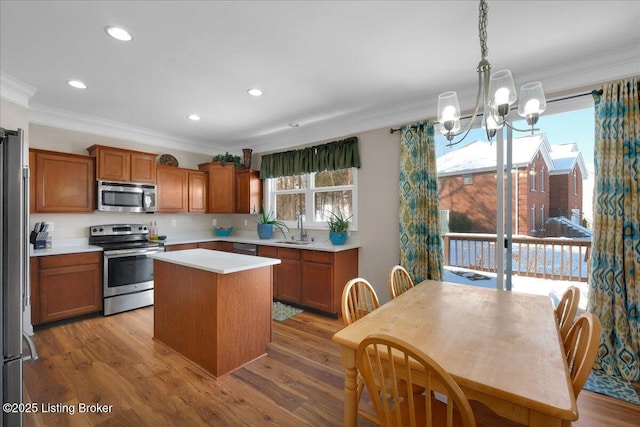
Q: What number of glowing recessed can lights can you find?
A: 4